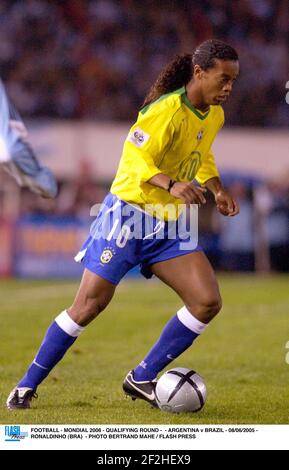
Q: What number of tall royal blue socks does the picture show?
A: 2